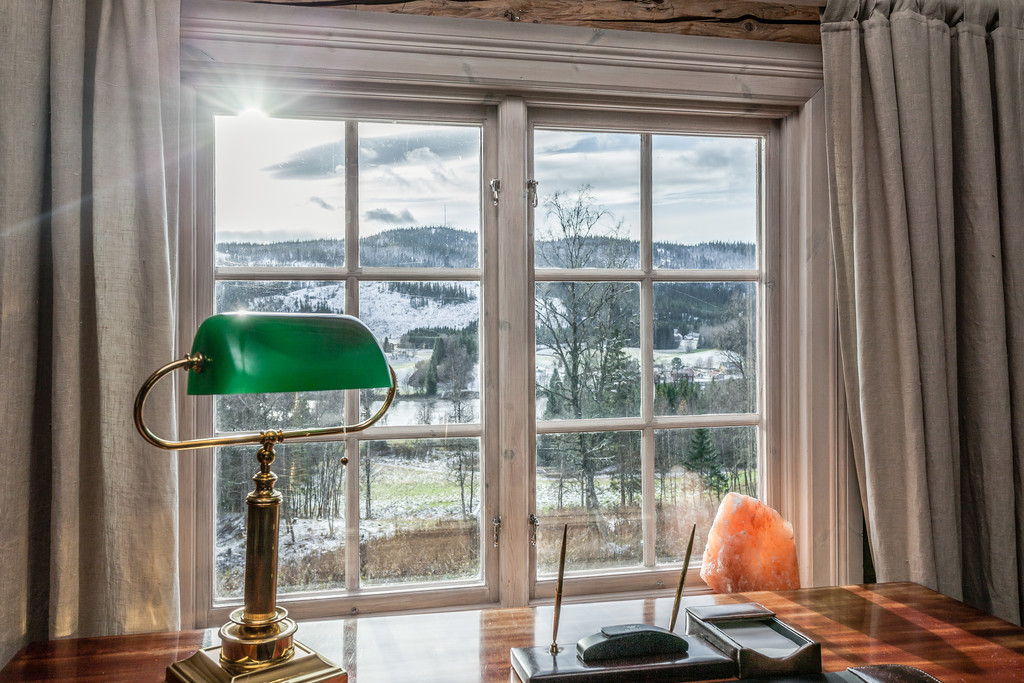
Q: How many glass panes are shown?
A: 12